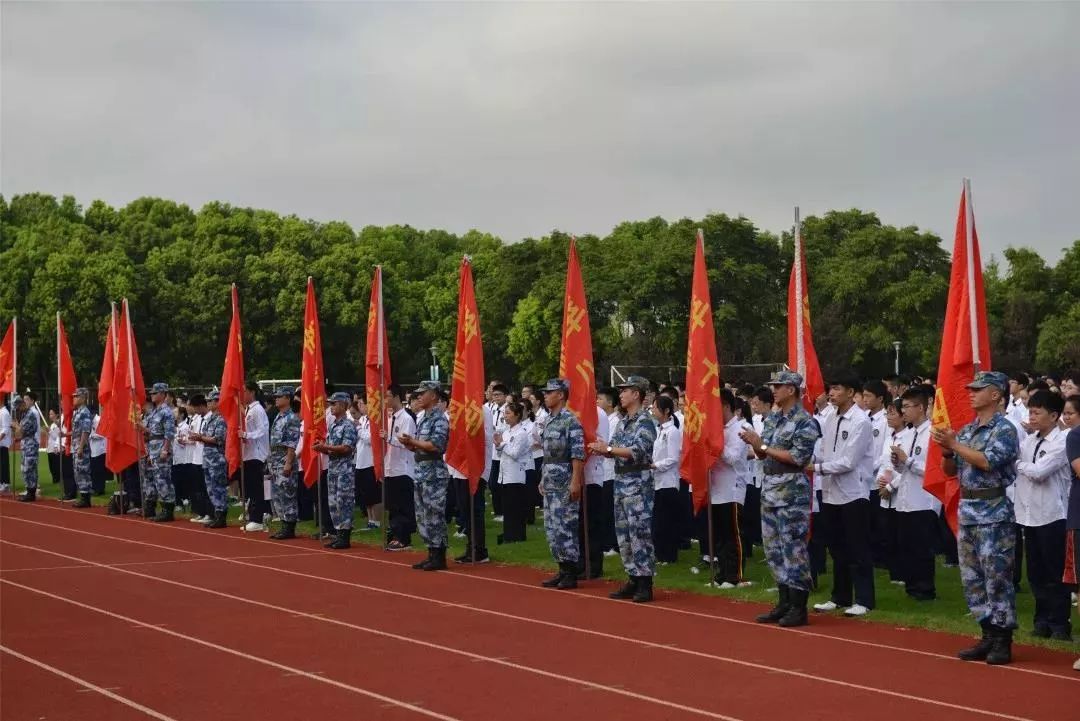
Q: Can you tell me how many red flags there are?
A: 12